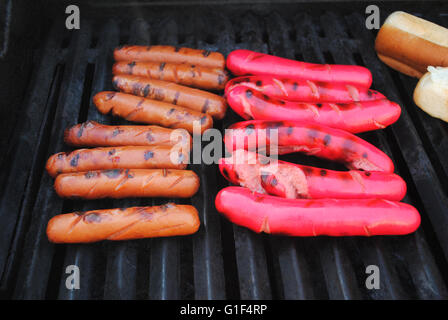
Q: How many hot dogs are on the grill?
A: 14